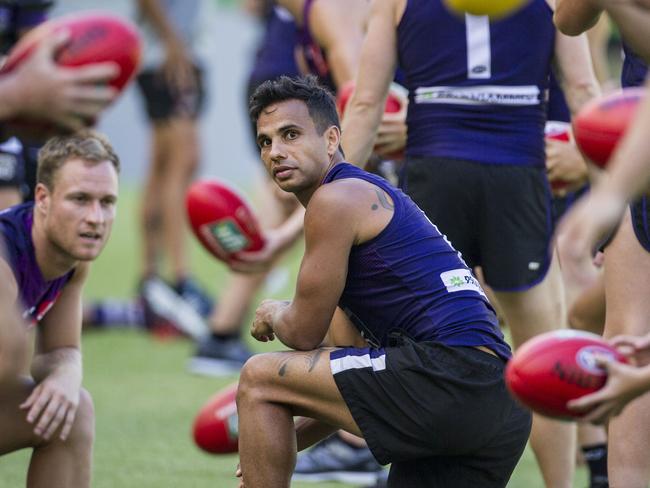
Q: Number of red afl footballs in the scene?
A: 7